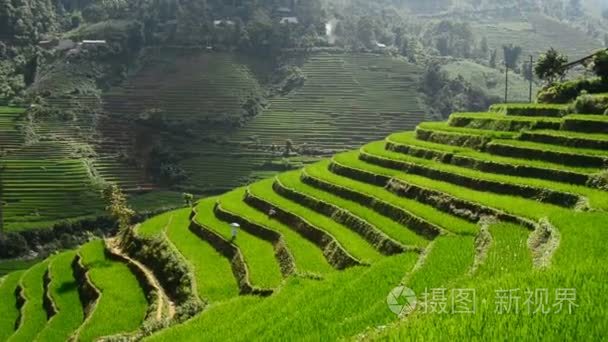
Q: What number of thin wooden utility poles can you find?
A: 2